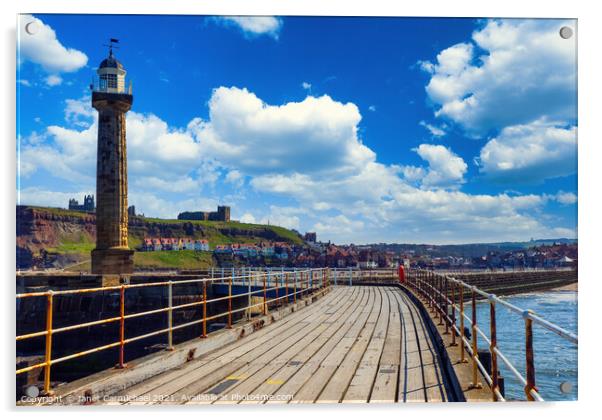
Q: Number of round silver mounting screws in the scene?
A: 4